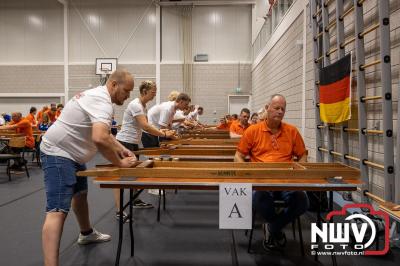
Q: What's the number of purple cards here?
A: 0